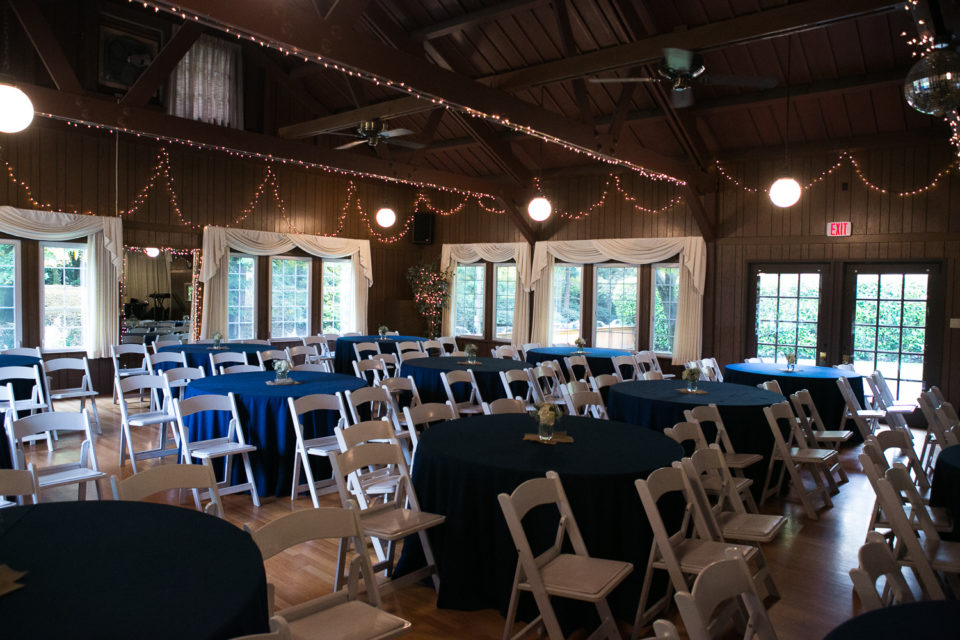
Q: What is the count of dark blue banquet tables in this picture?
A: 13